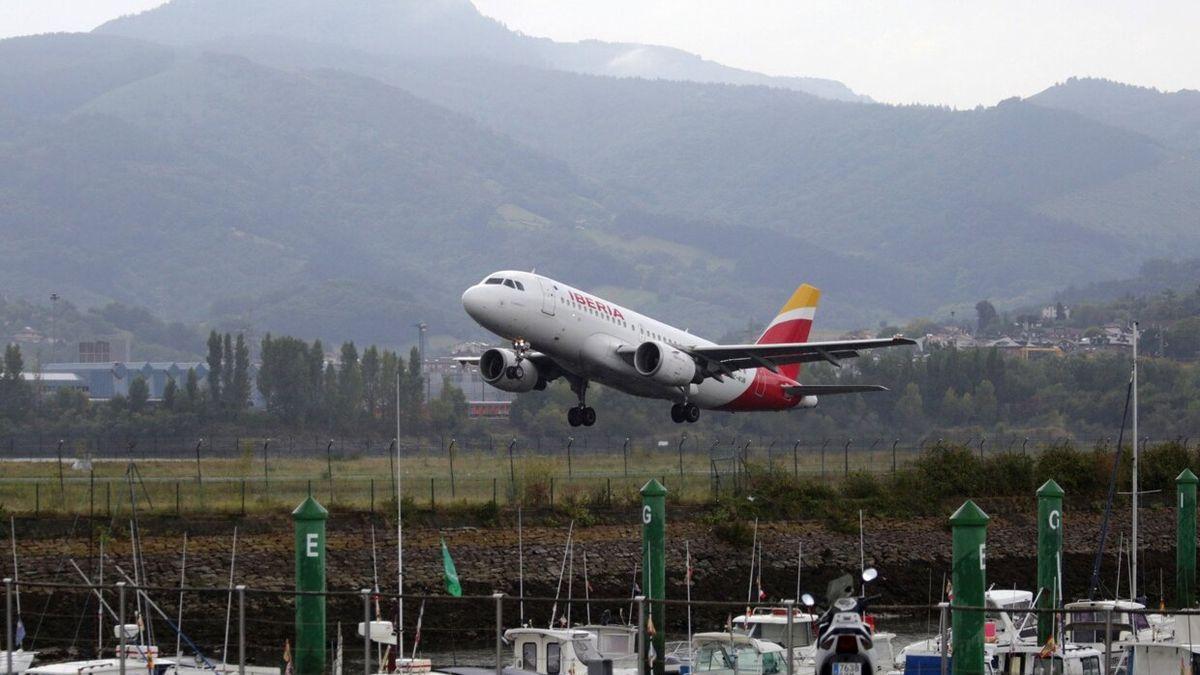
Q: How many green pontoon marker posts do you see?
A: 5